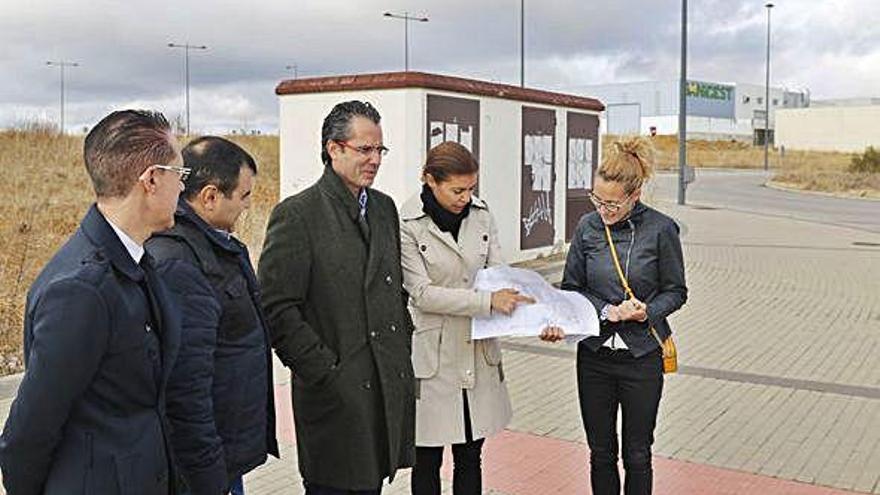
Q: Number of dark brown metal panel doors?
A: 3